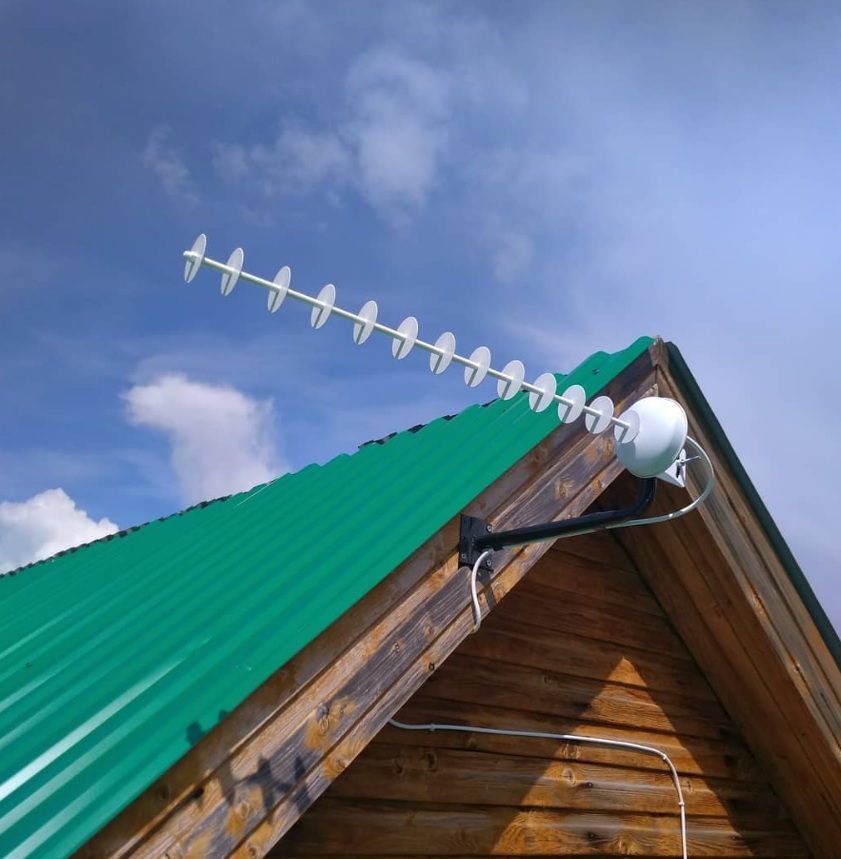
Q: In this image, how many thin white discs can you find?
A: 13